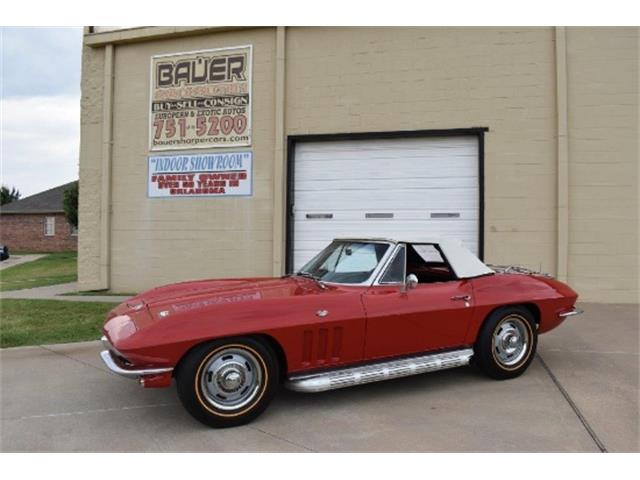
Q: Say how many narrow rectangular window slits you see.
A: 3